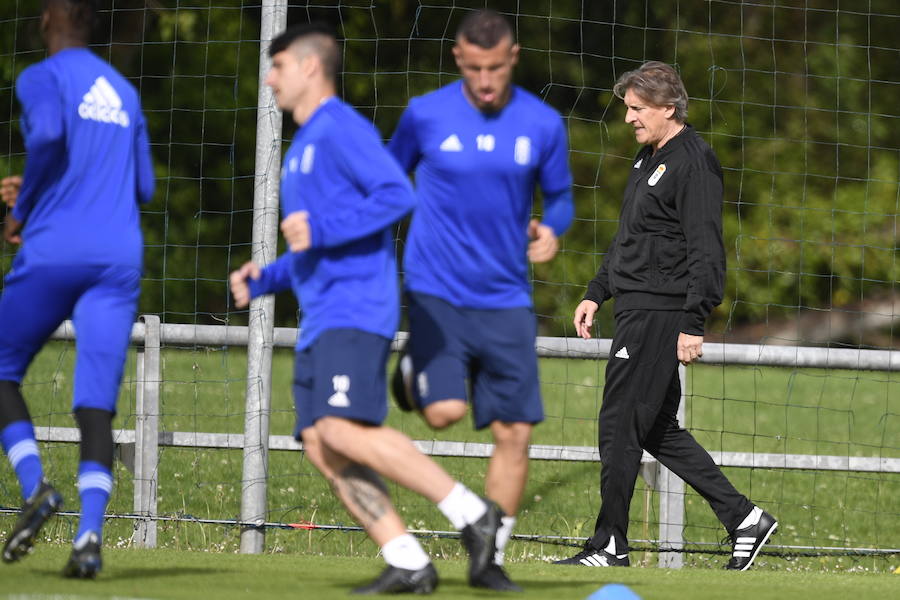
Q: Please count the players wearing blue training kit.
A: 3